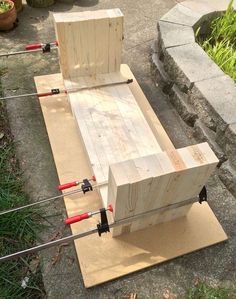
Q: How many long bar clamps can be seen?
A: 4